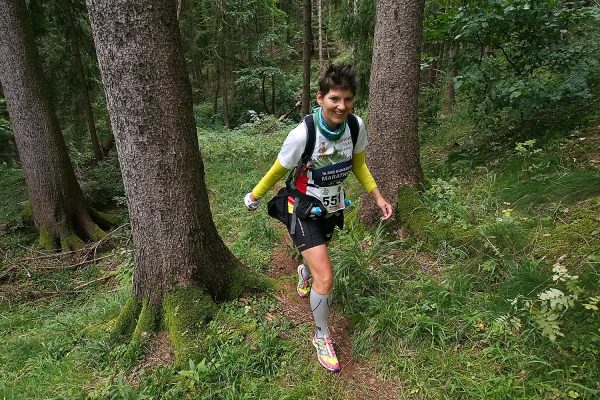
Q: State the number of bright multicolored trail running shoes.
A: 2